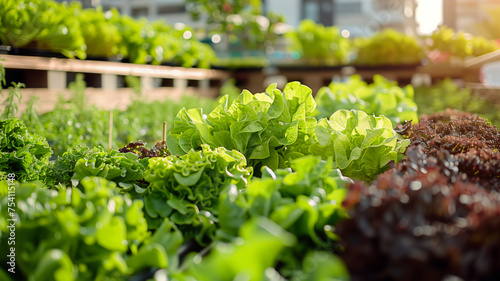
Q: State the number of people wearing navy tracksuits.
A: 0